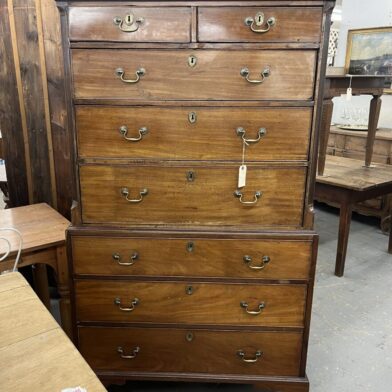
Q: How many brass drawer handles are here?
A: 14